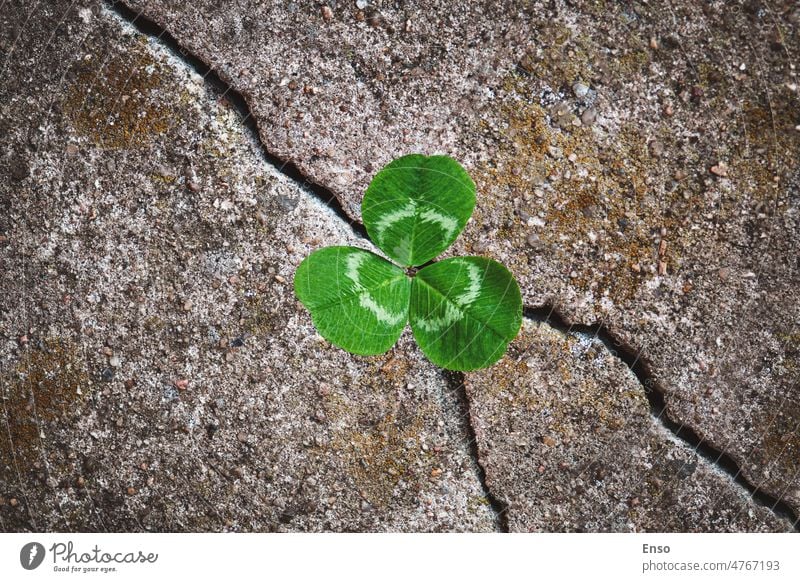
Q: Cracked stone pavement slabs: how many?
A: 3